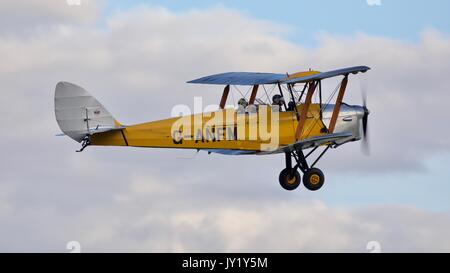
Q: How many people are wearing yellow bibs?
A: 0